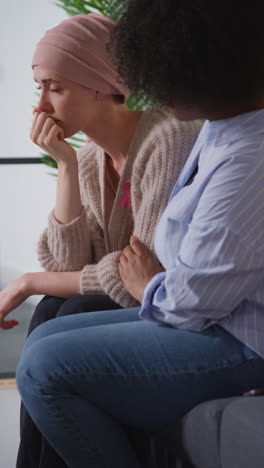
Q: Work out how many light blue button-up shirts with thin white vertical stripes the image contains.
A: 1